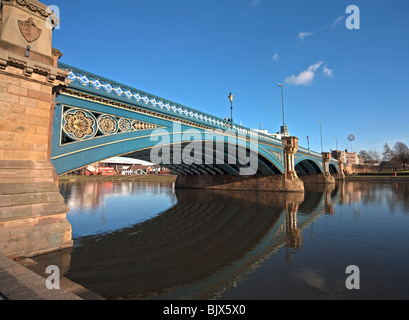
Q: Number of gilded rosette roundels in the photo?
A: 3